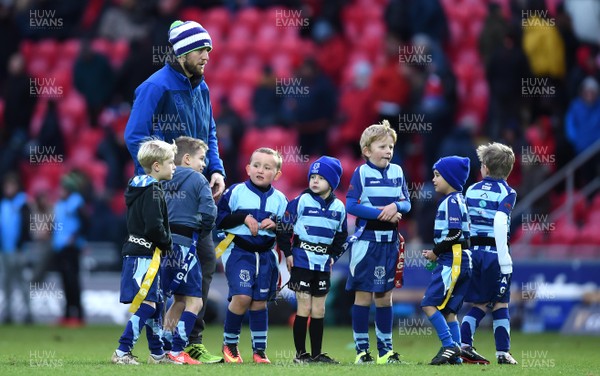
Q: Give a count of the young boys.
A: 7